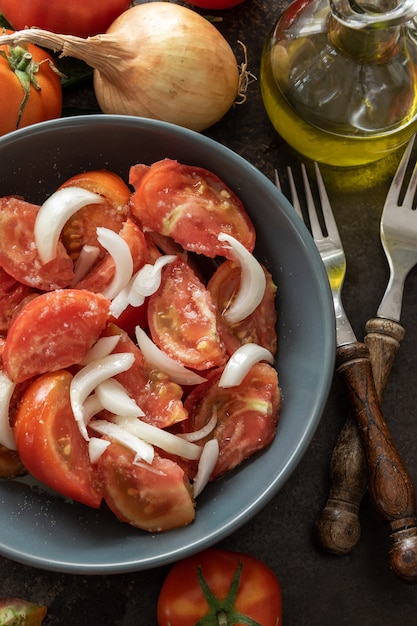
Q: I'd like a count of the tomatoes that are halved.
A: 0